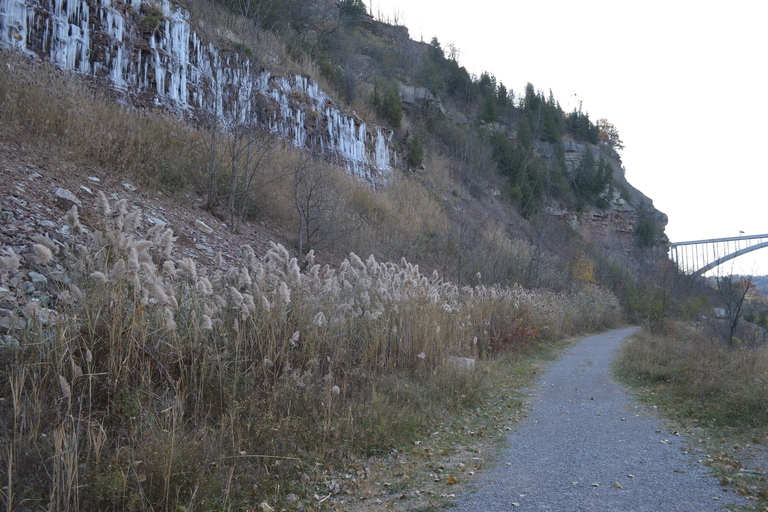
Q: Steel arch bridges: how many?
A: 1